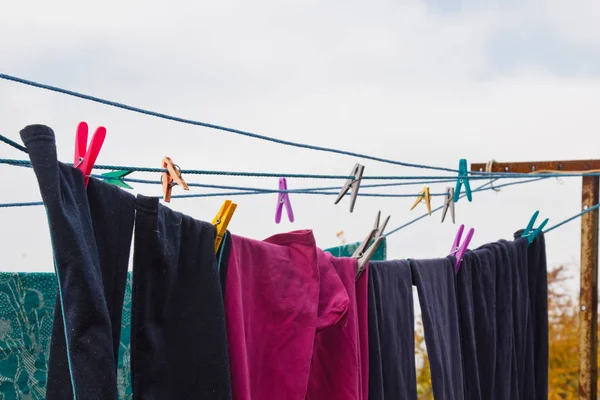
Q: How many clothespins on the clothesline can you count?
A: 13